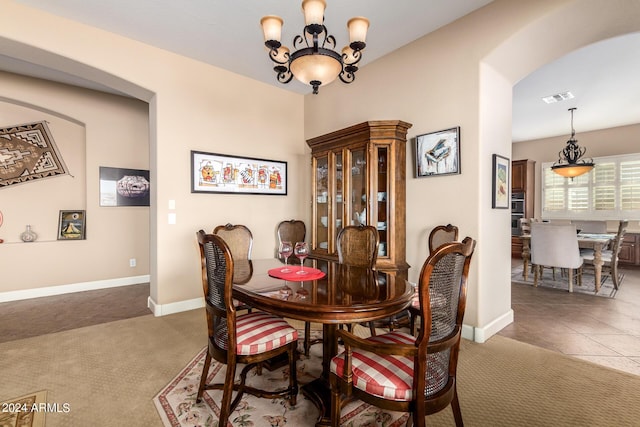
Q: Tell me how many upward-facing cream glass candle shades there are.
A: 5